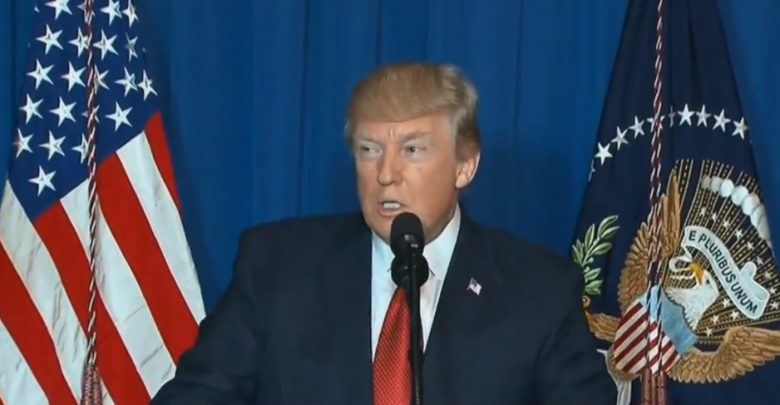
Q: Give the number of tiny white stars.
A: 13